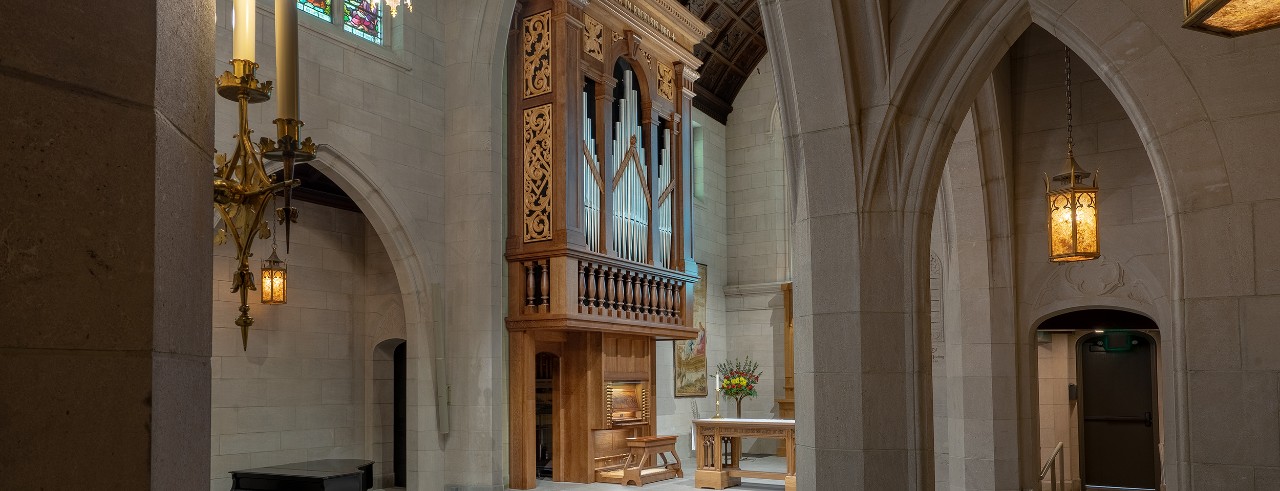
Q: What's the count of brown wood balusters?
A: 14